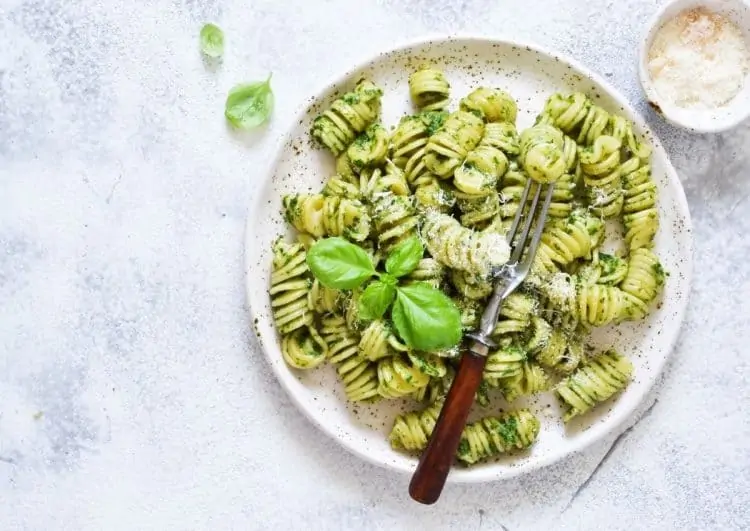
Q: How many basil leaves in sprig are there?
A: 4